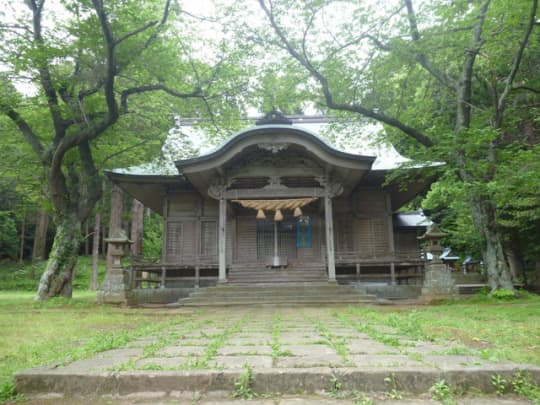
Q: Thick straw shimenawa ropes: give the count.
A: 1